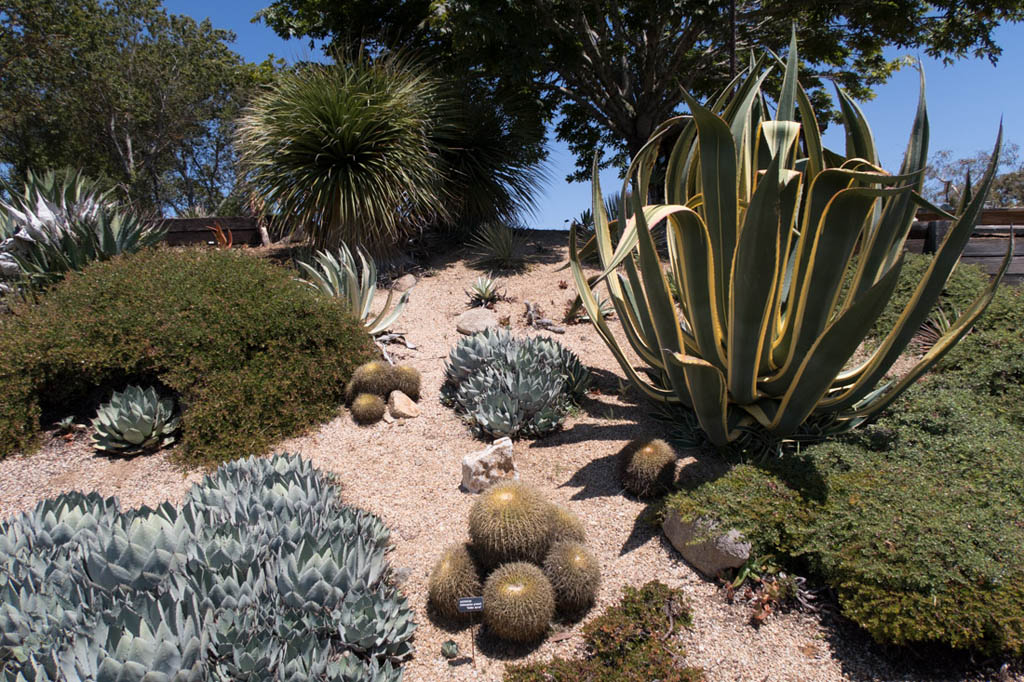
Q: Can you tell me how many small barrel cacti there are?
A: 9